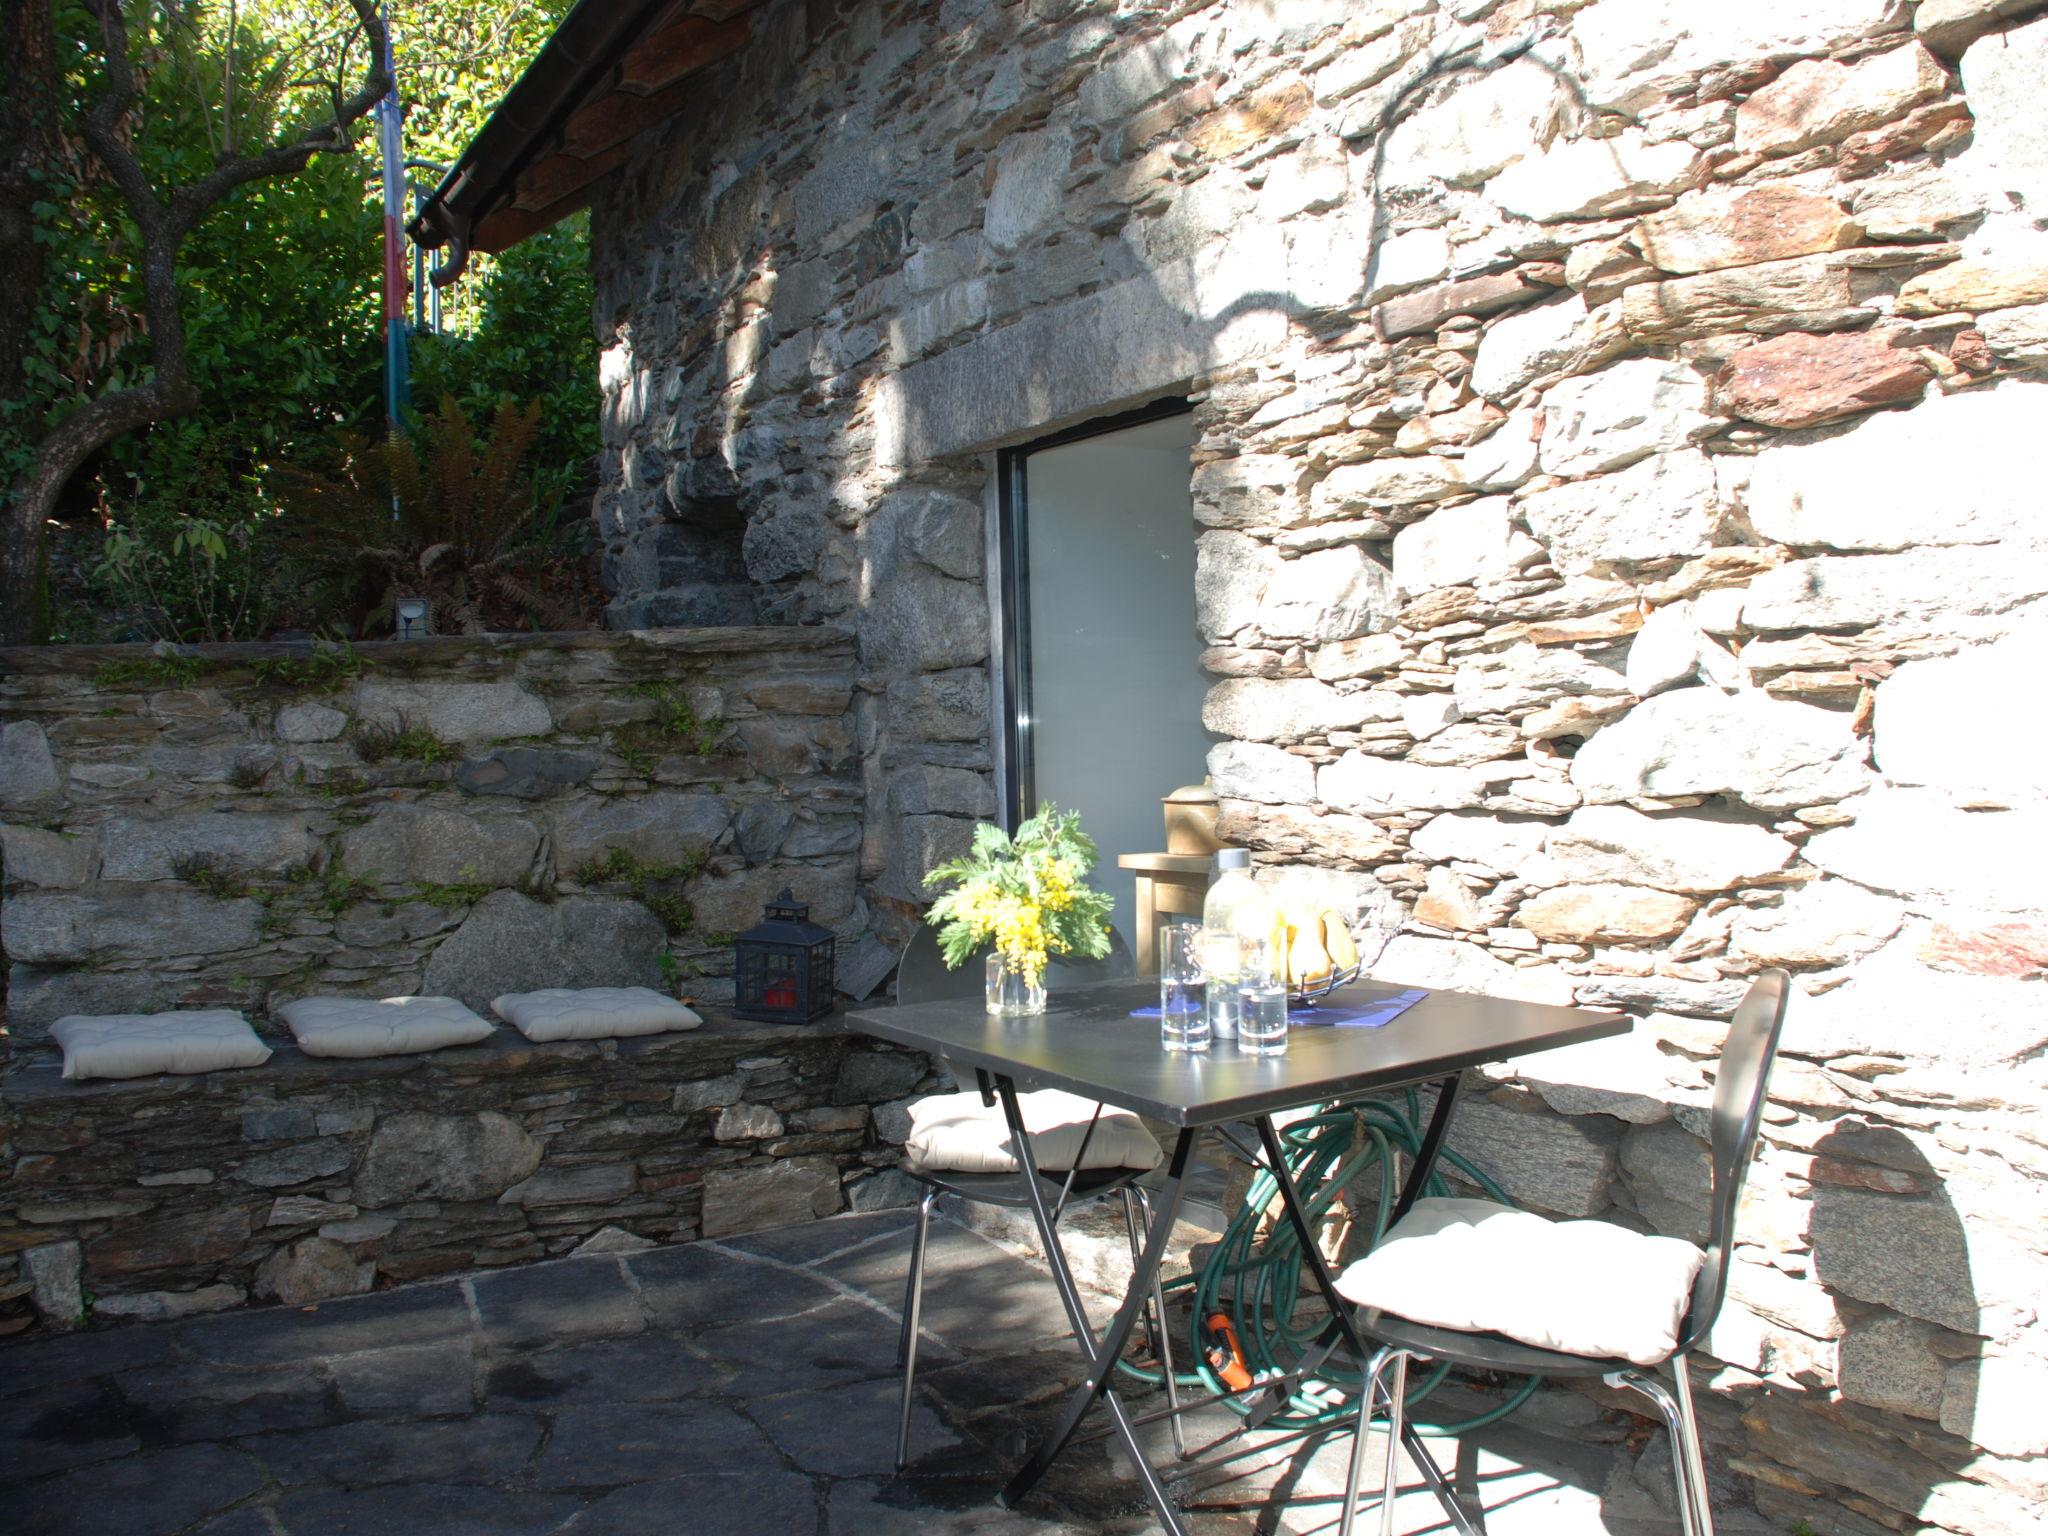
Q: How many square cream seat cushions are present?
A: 5